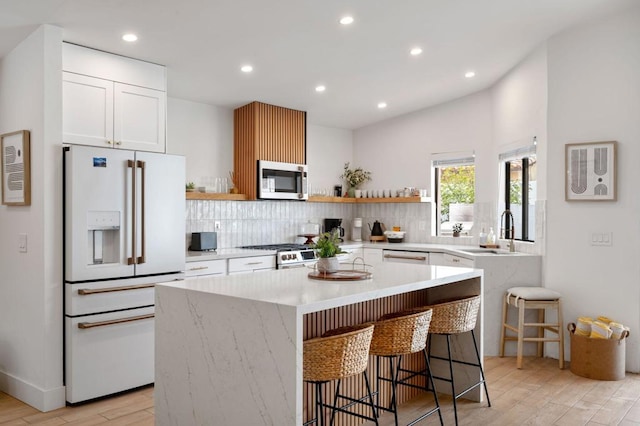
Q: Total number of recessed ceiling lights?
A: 7